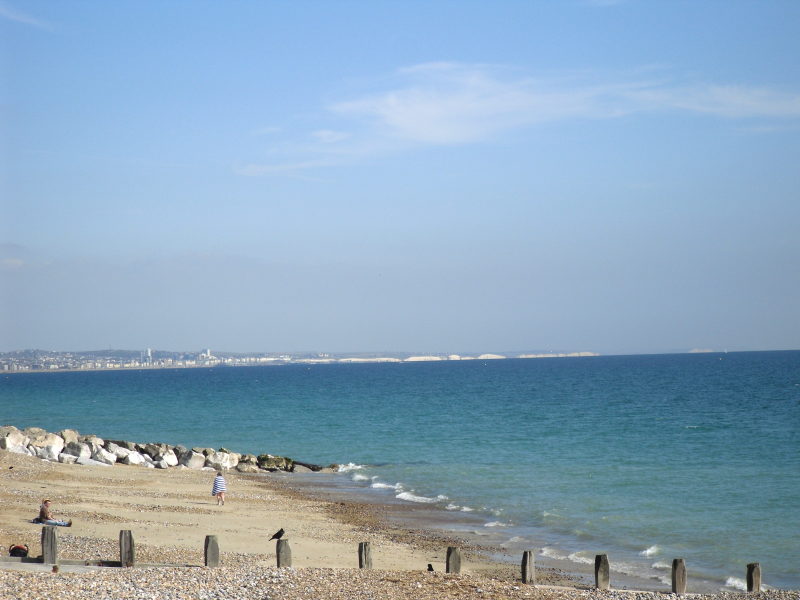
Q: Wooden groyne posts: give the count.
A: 10